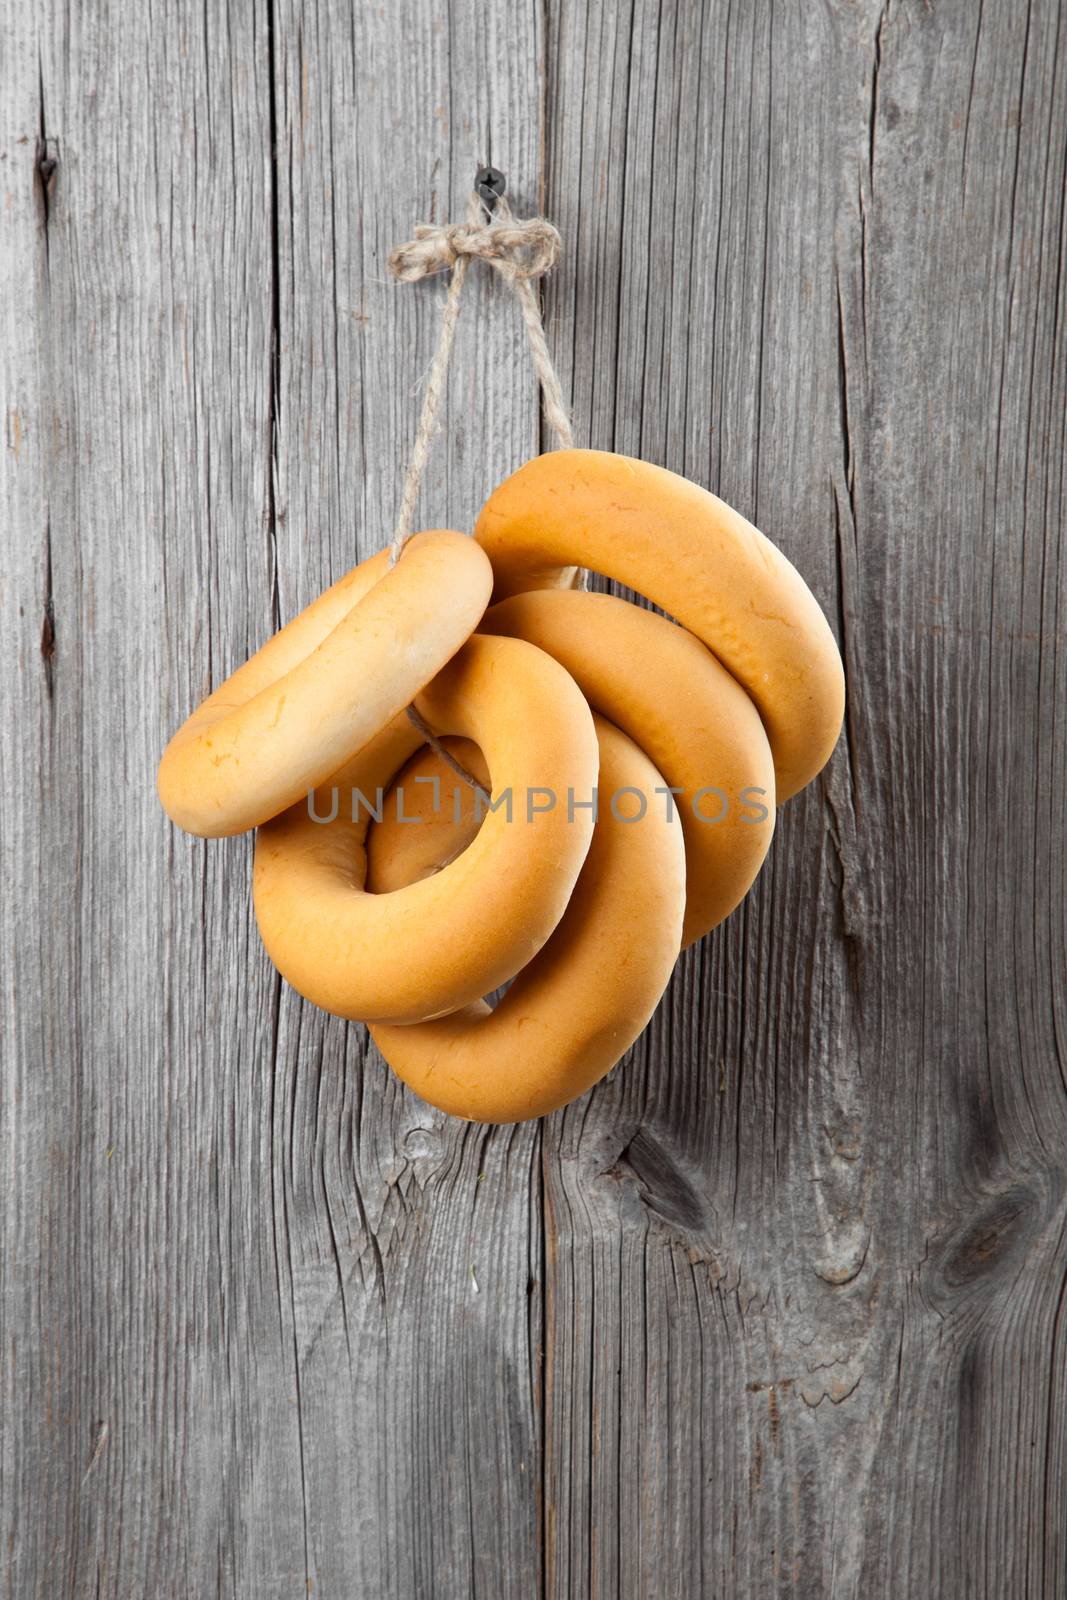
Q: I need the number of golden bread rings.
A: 5